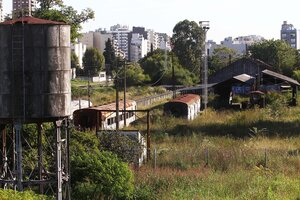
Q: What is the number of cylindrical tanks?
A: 1